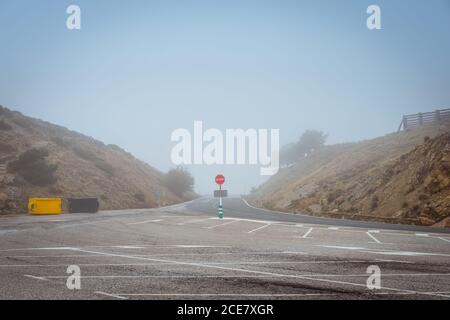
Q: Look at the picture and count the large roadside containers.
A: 2